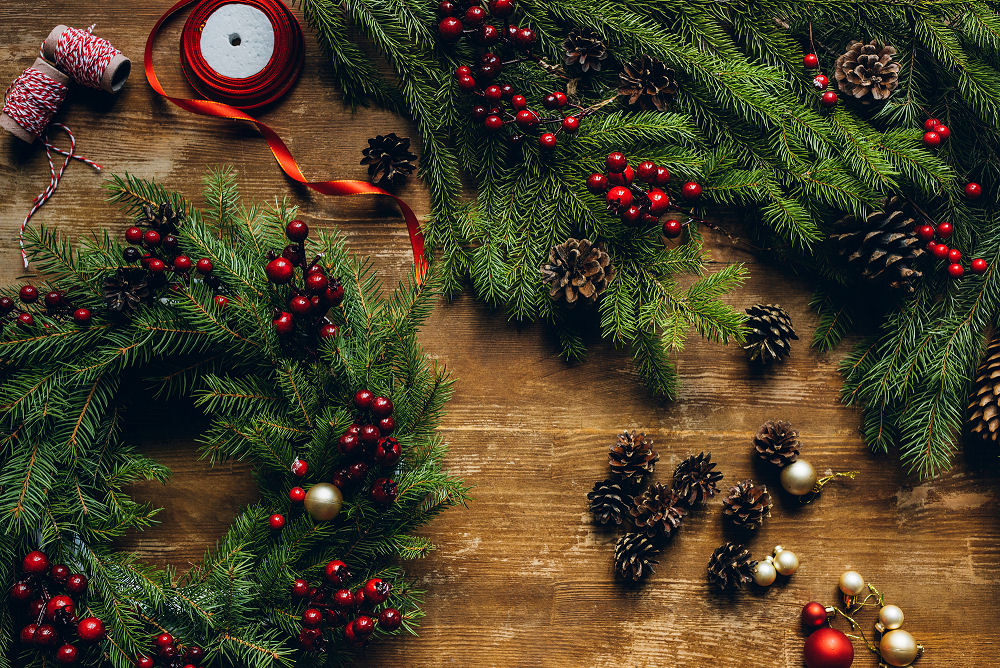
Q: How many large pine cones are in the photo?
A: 2